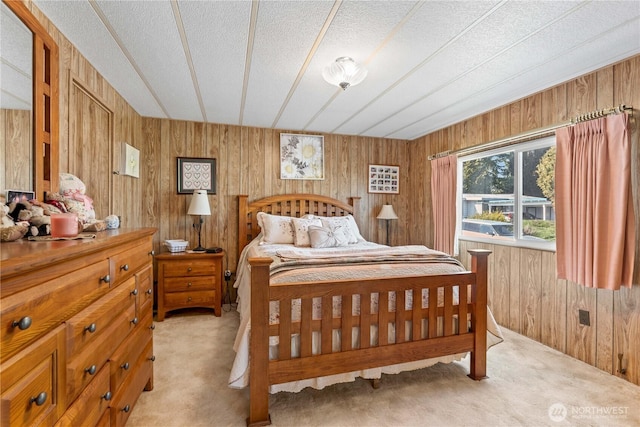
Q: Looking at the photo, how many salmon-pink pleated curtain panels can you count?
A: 2